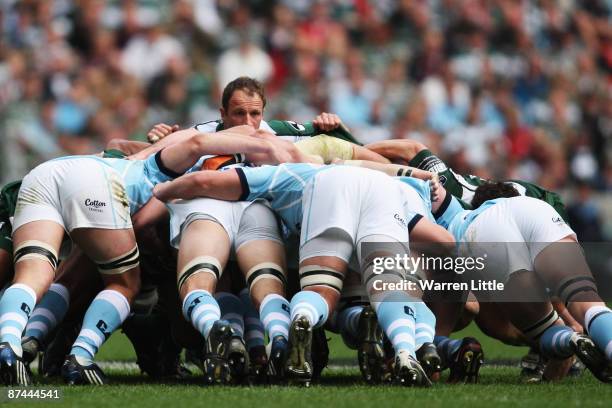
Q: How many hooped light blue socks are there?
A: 14